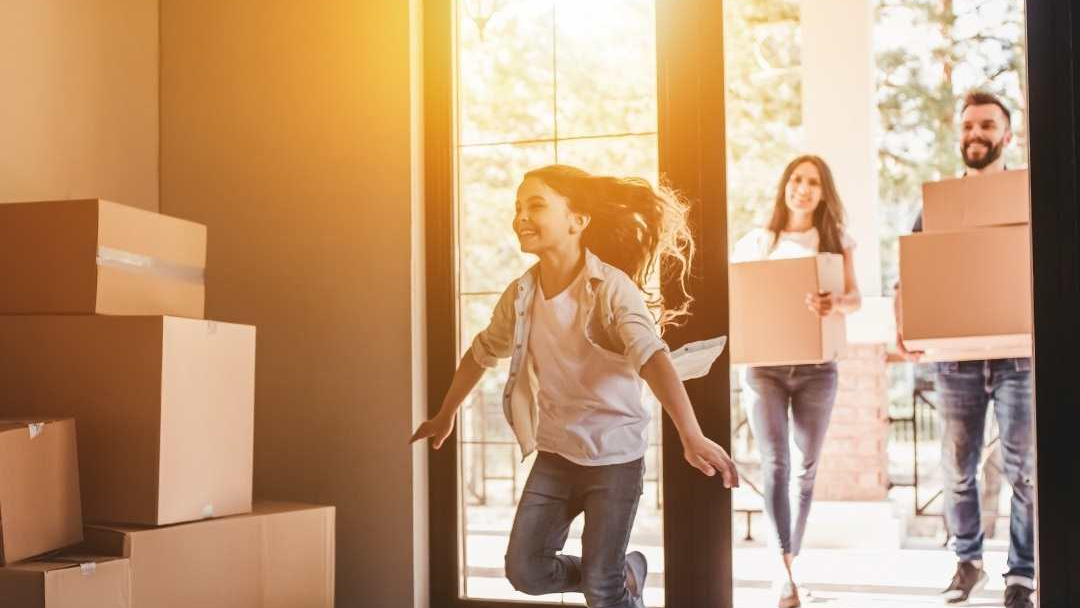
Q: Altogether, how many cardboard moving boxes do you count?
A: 8